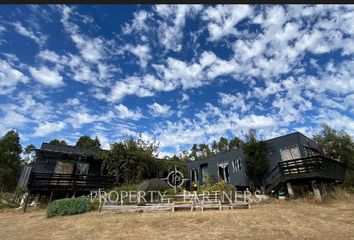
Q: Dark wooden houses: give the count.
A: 2